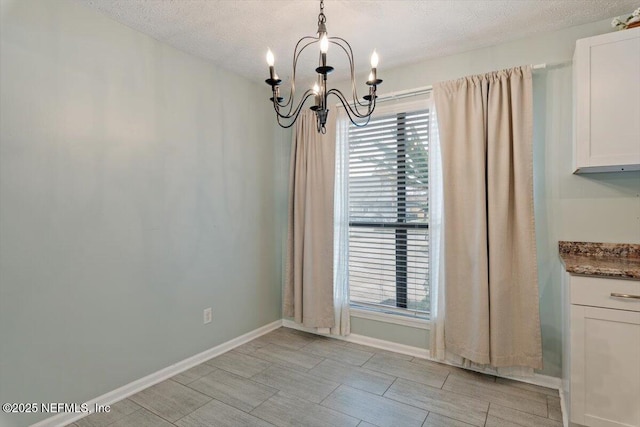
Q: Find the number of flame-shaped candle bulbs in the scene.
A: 6